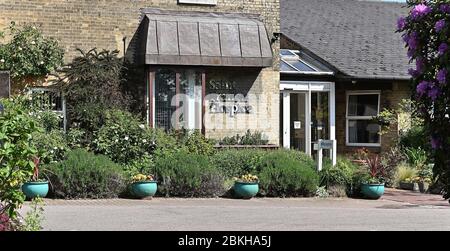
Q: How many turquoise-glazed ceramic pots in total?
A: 4